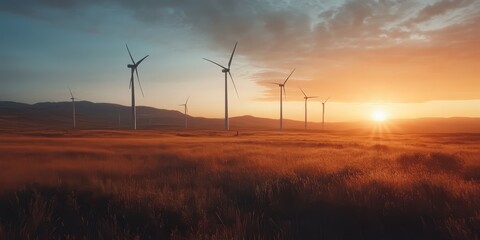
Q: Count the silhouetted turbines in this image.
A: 7